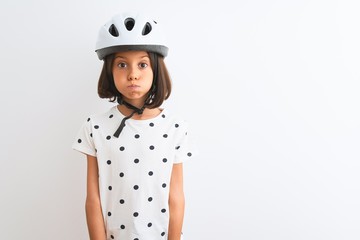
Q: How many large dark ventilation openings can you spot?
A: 3